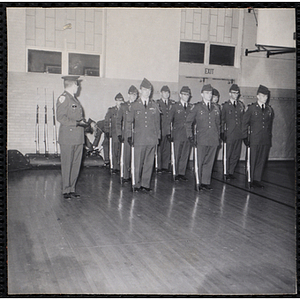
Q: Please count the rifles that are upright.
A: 11